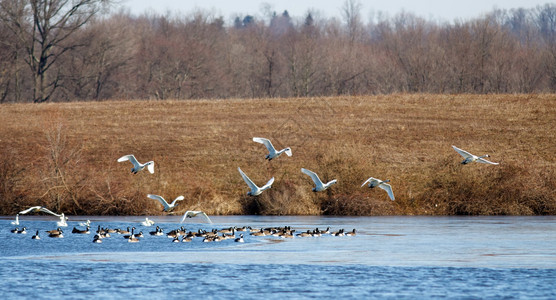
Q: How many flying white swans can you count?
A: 9